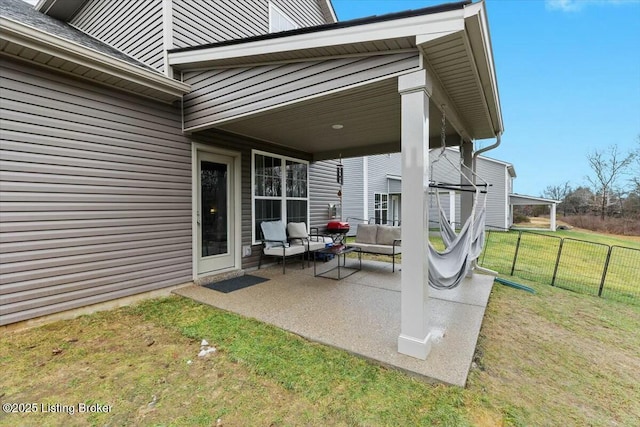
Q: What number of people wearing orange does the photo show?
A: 0